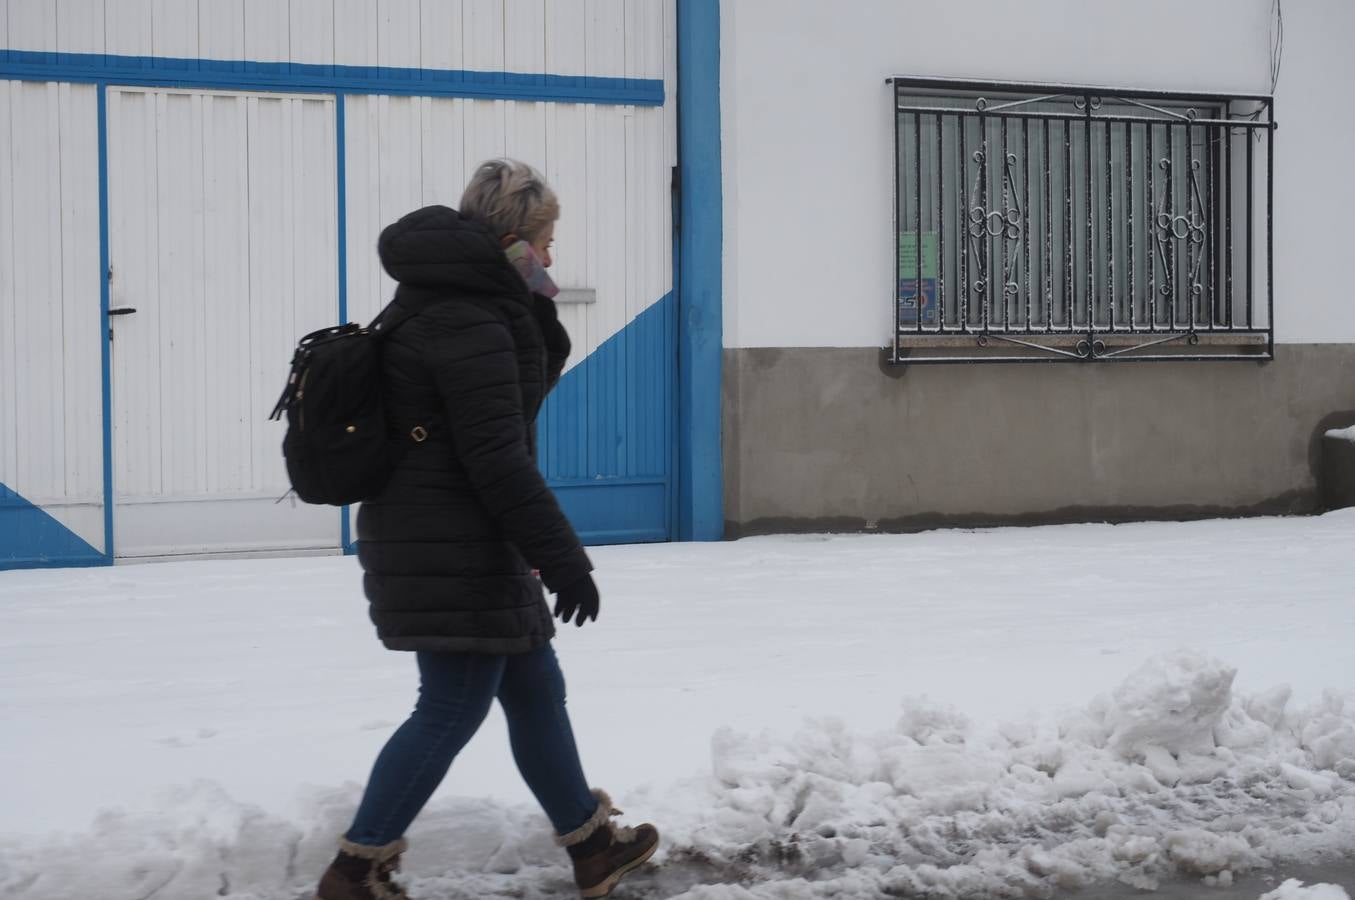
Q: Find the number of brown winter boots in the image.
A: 2